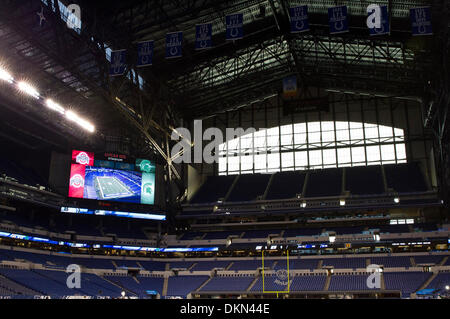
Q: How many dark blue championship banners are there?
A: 9